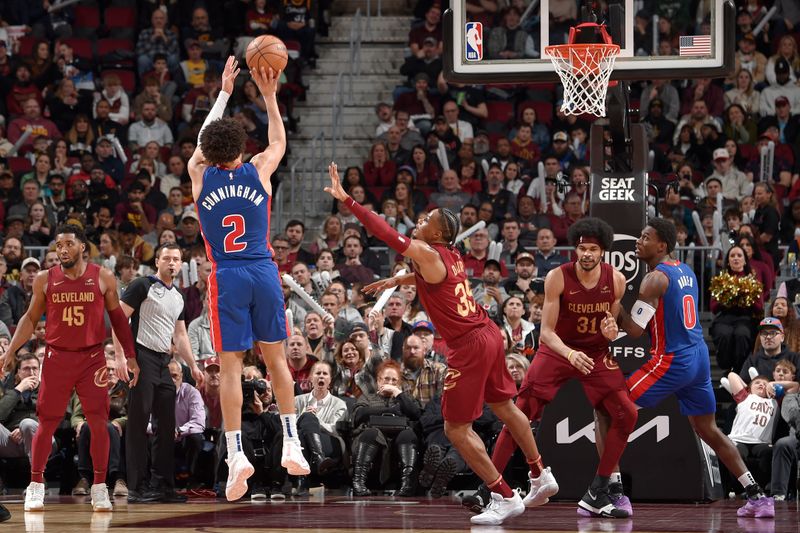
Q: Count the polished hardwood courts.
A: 1